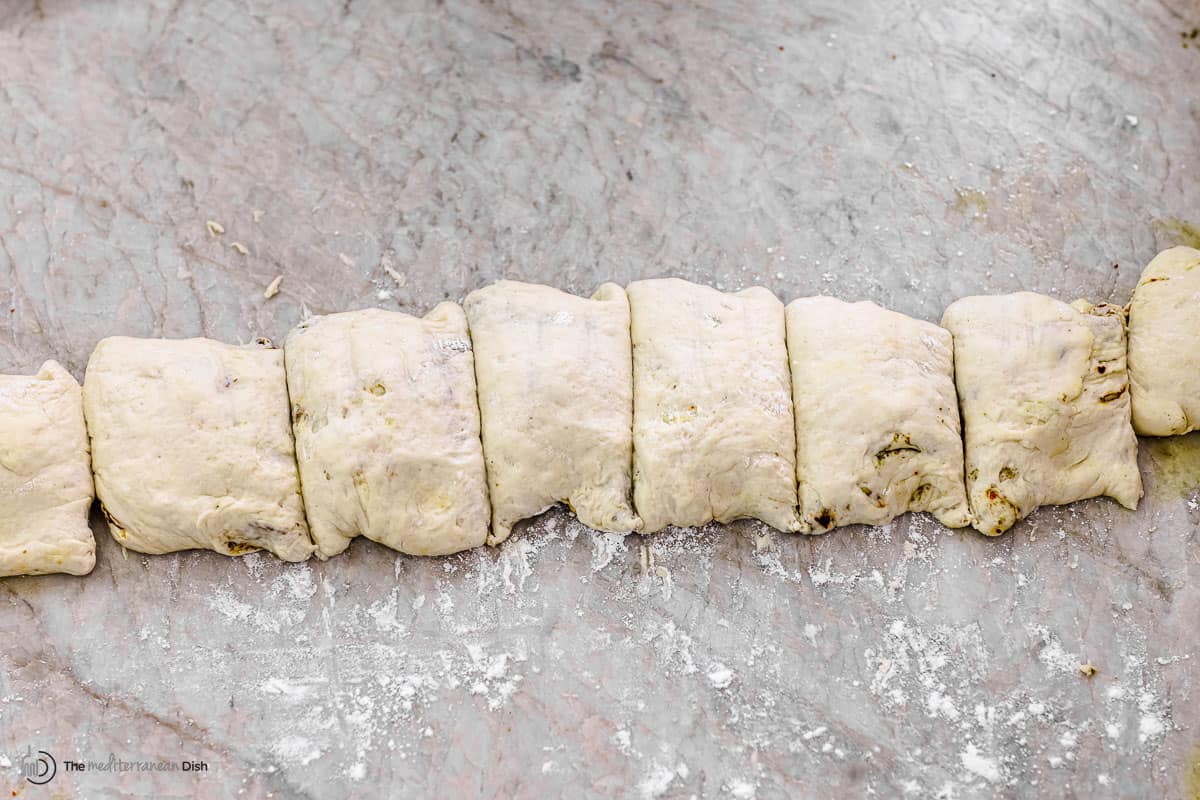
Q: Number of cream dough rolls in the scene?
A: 8